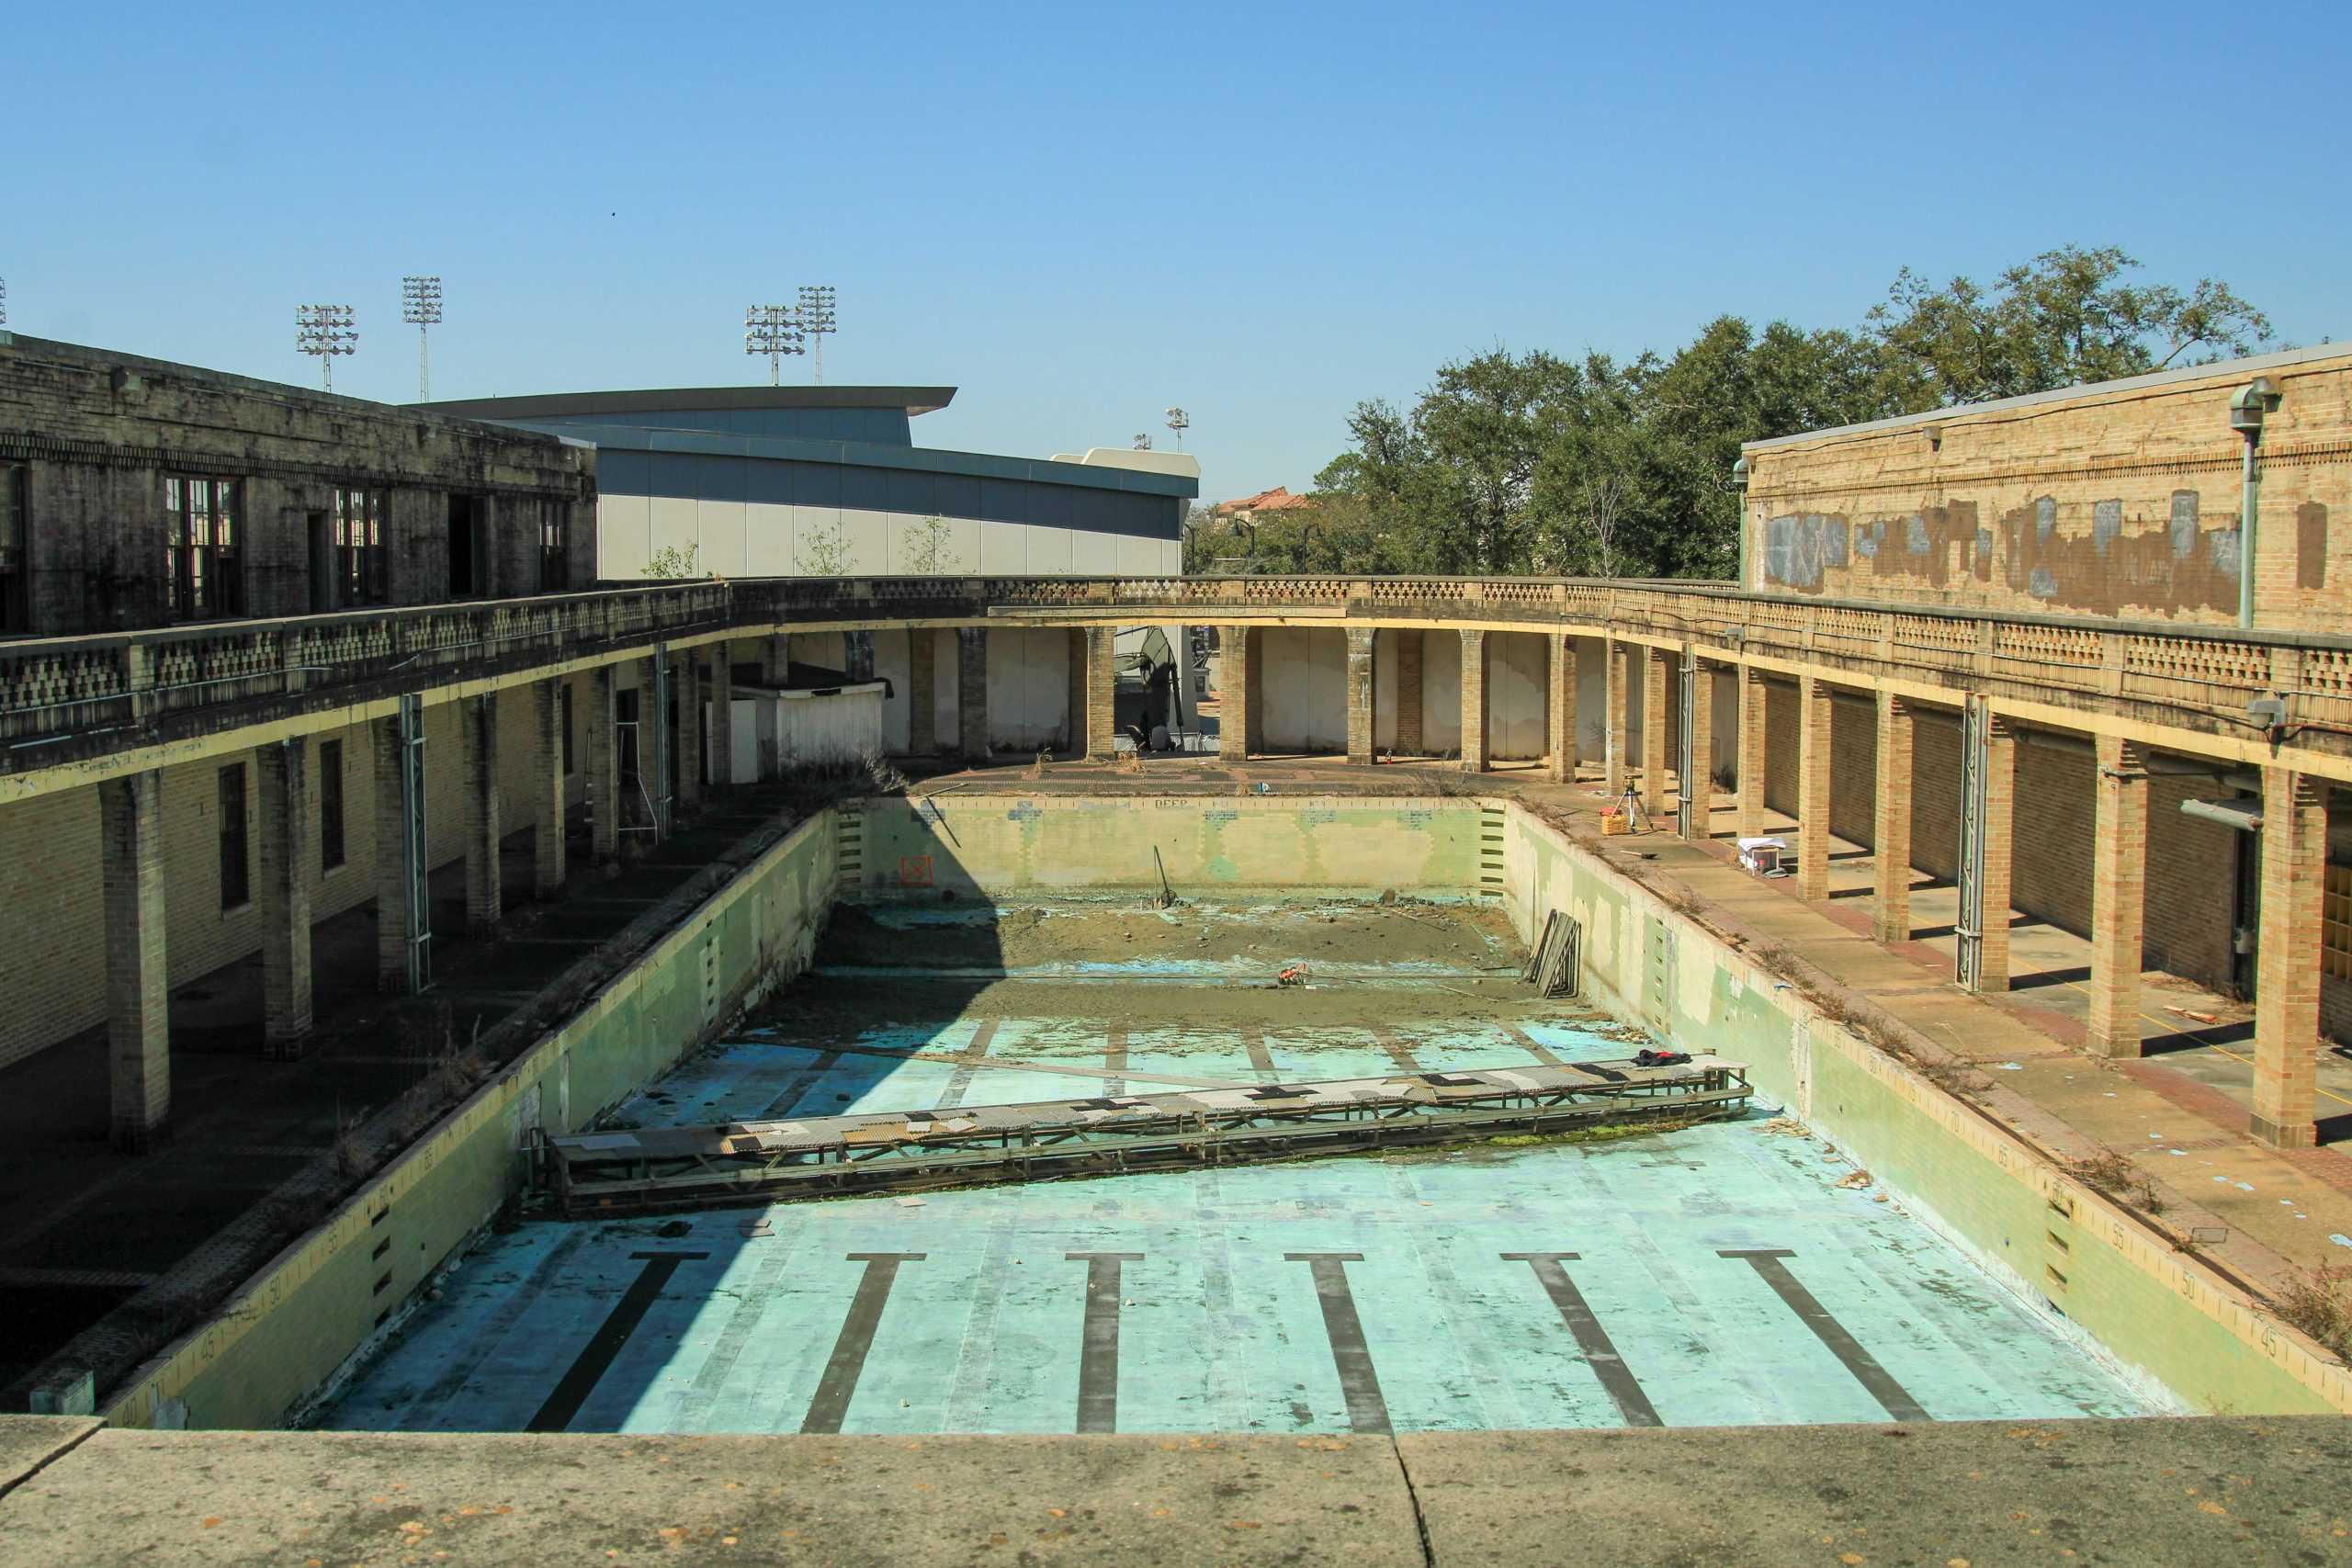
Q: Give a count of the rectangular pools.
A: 1